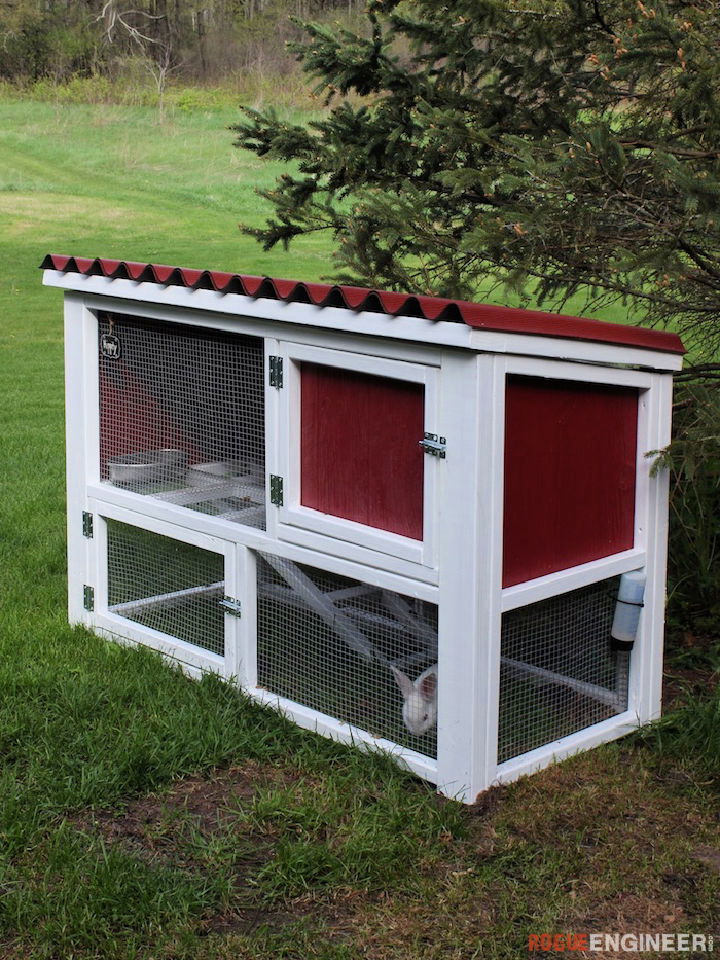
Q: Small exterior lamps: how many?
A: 0